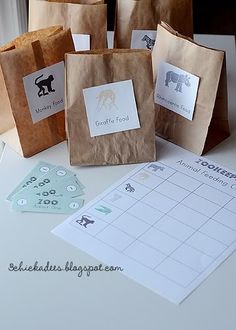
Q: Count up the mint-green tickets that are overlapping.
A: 4